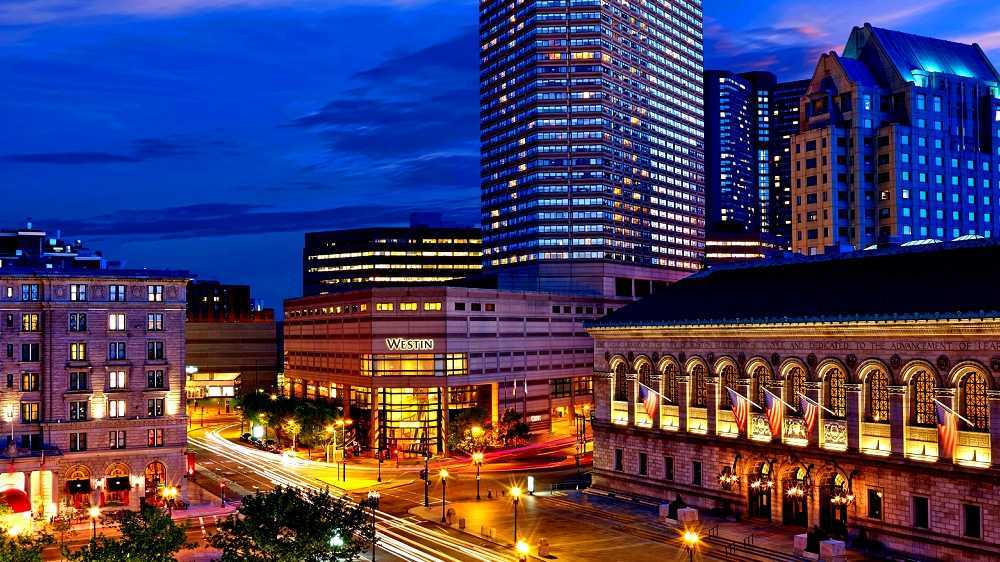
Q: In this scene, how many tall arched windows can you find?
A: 11